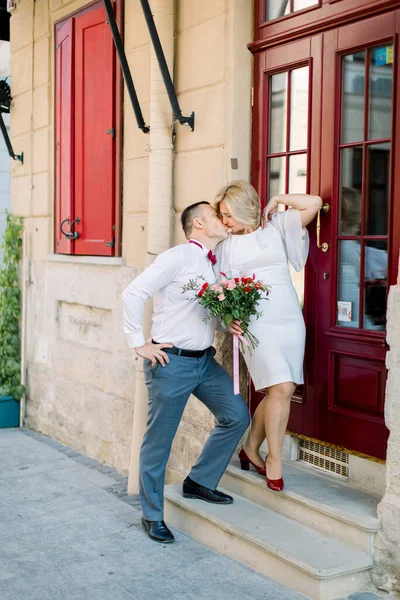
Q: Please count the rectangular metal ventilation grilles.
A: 1